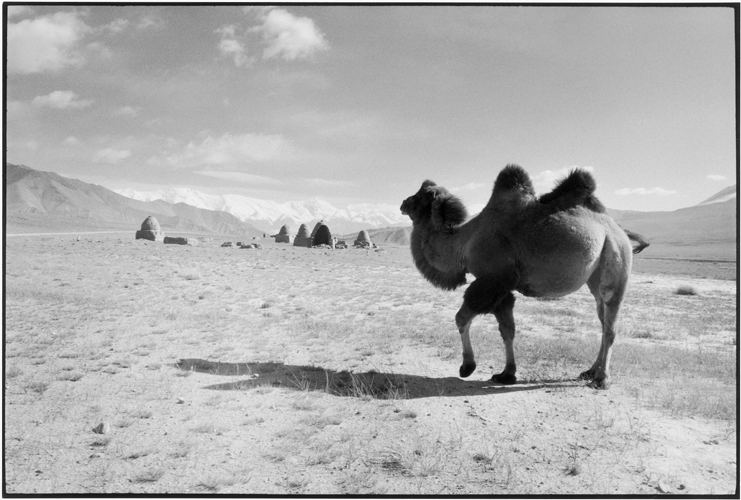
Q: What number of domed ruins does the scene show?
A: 5